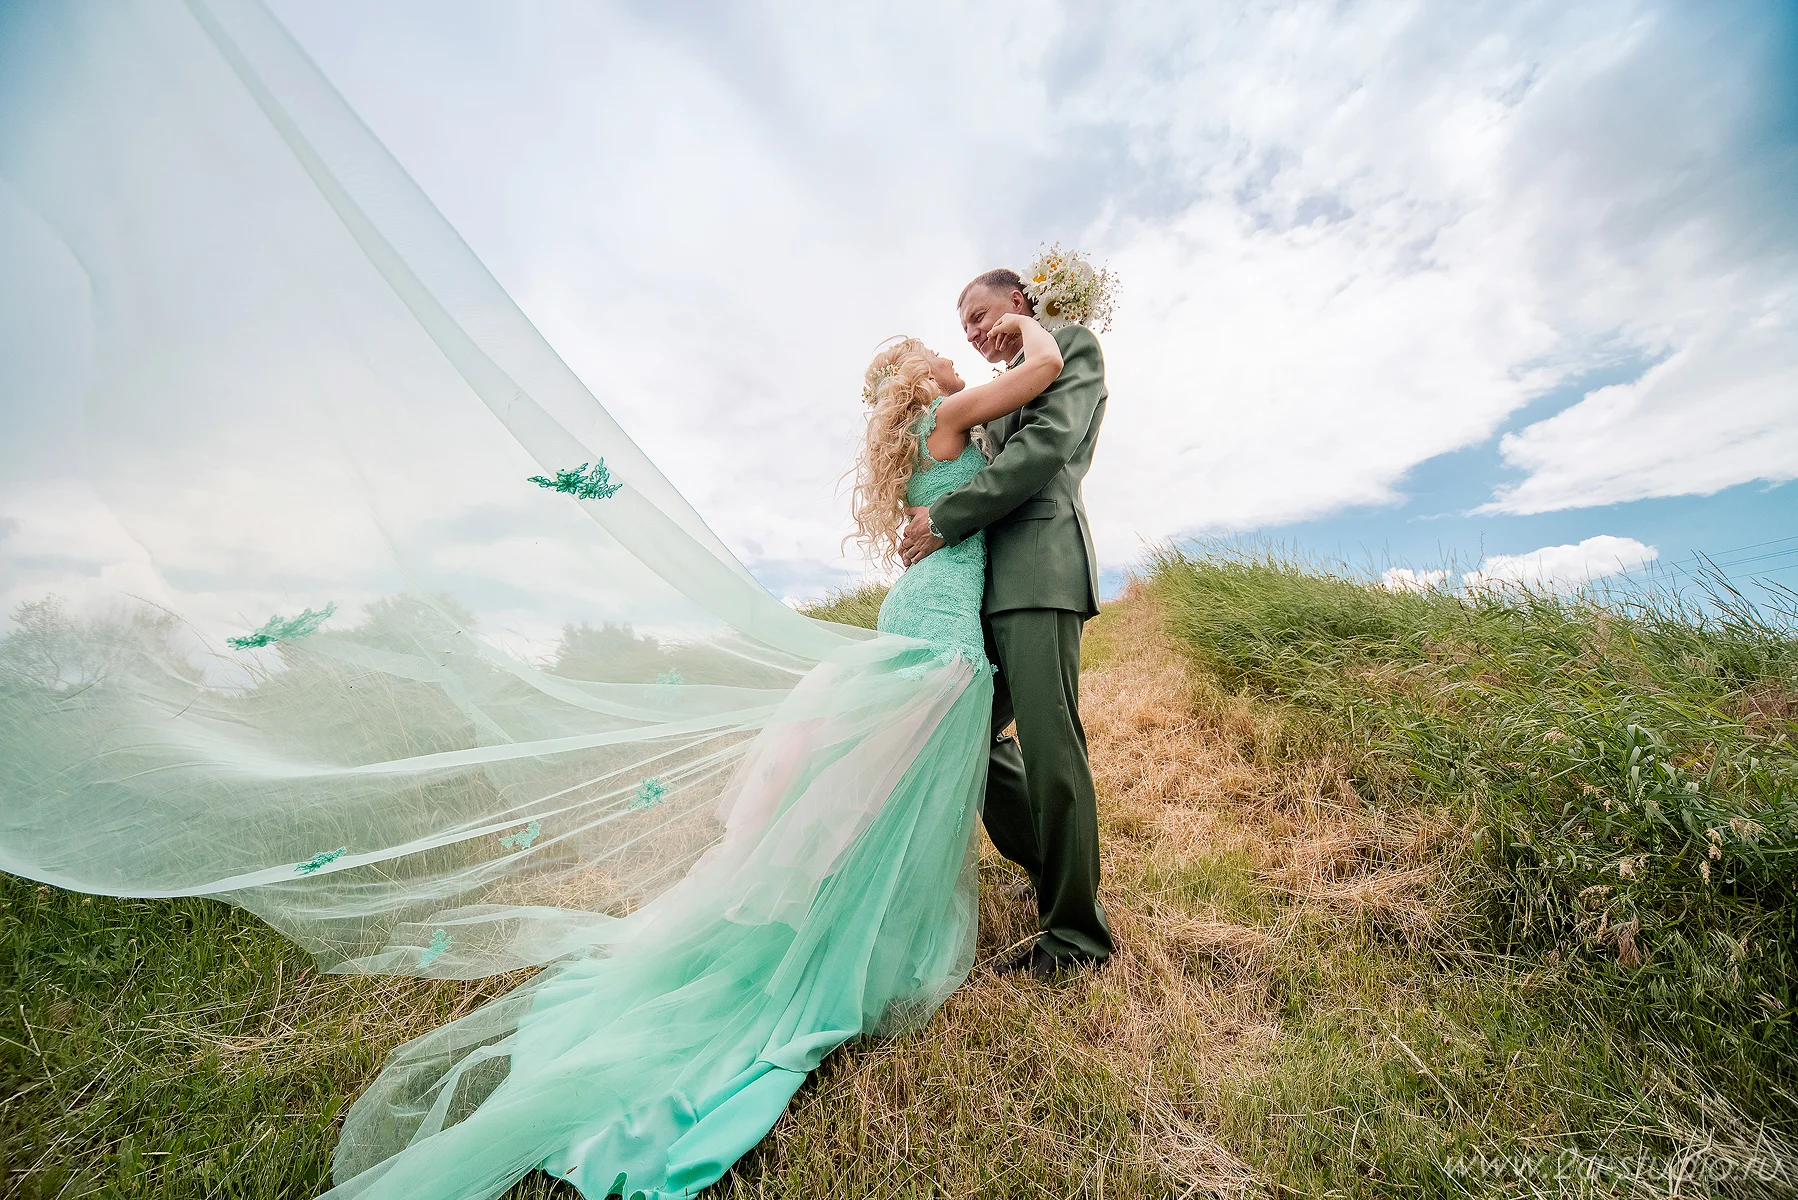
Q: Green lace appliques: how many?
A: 7